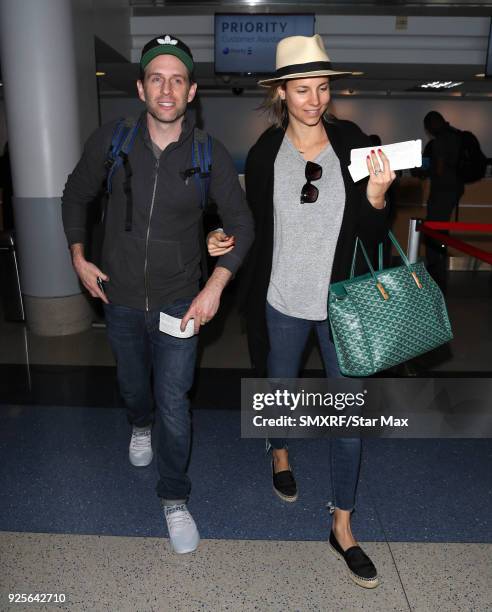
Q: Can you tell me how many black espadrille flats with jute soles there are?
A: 2